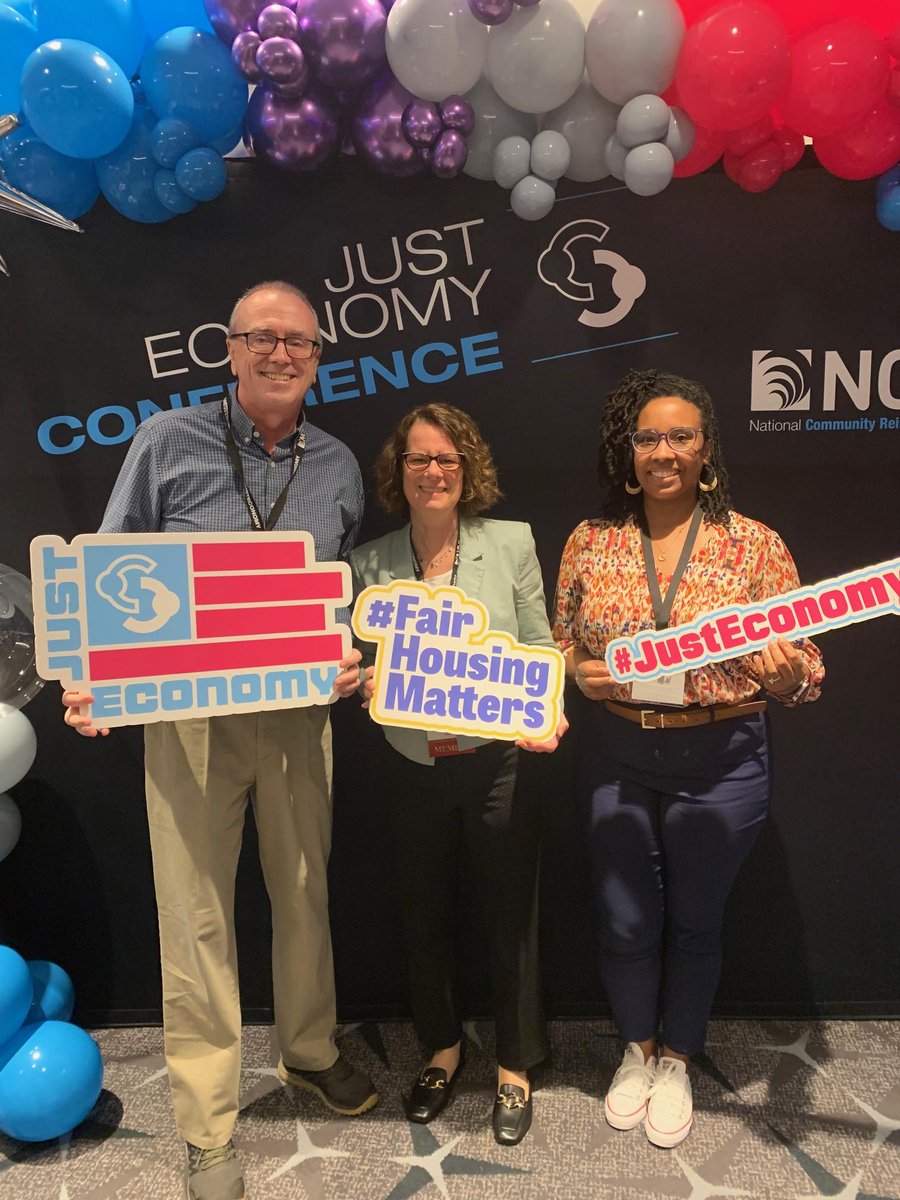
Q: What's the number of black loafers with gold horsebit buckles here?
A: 2